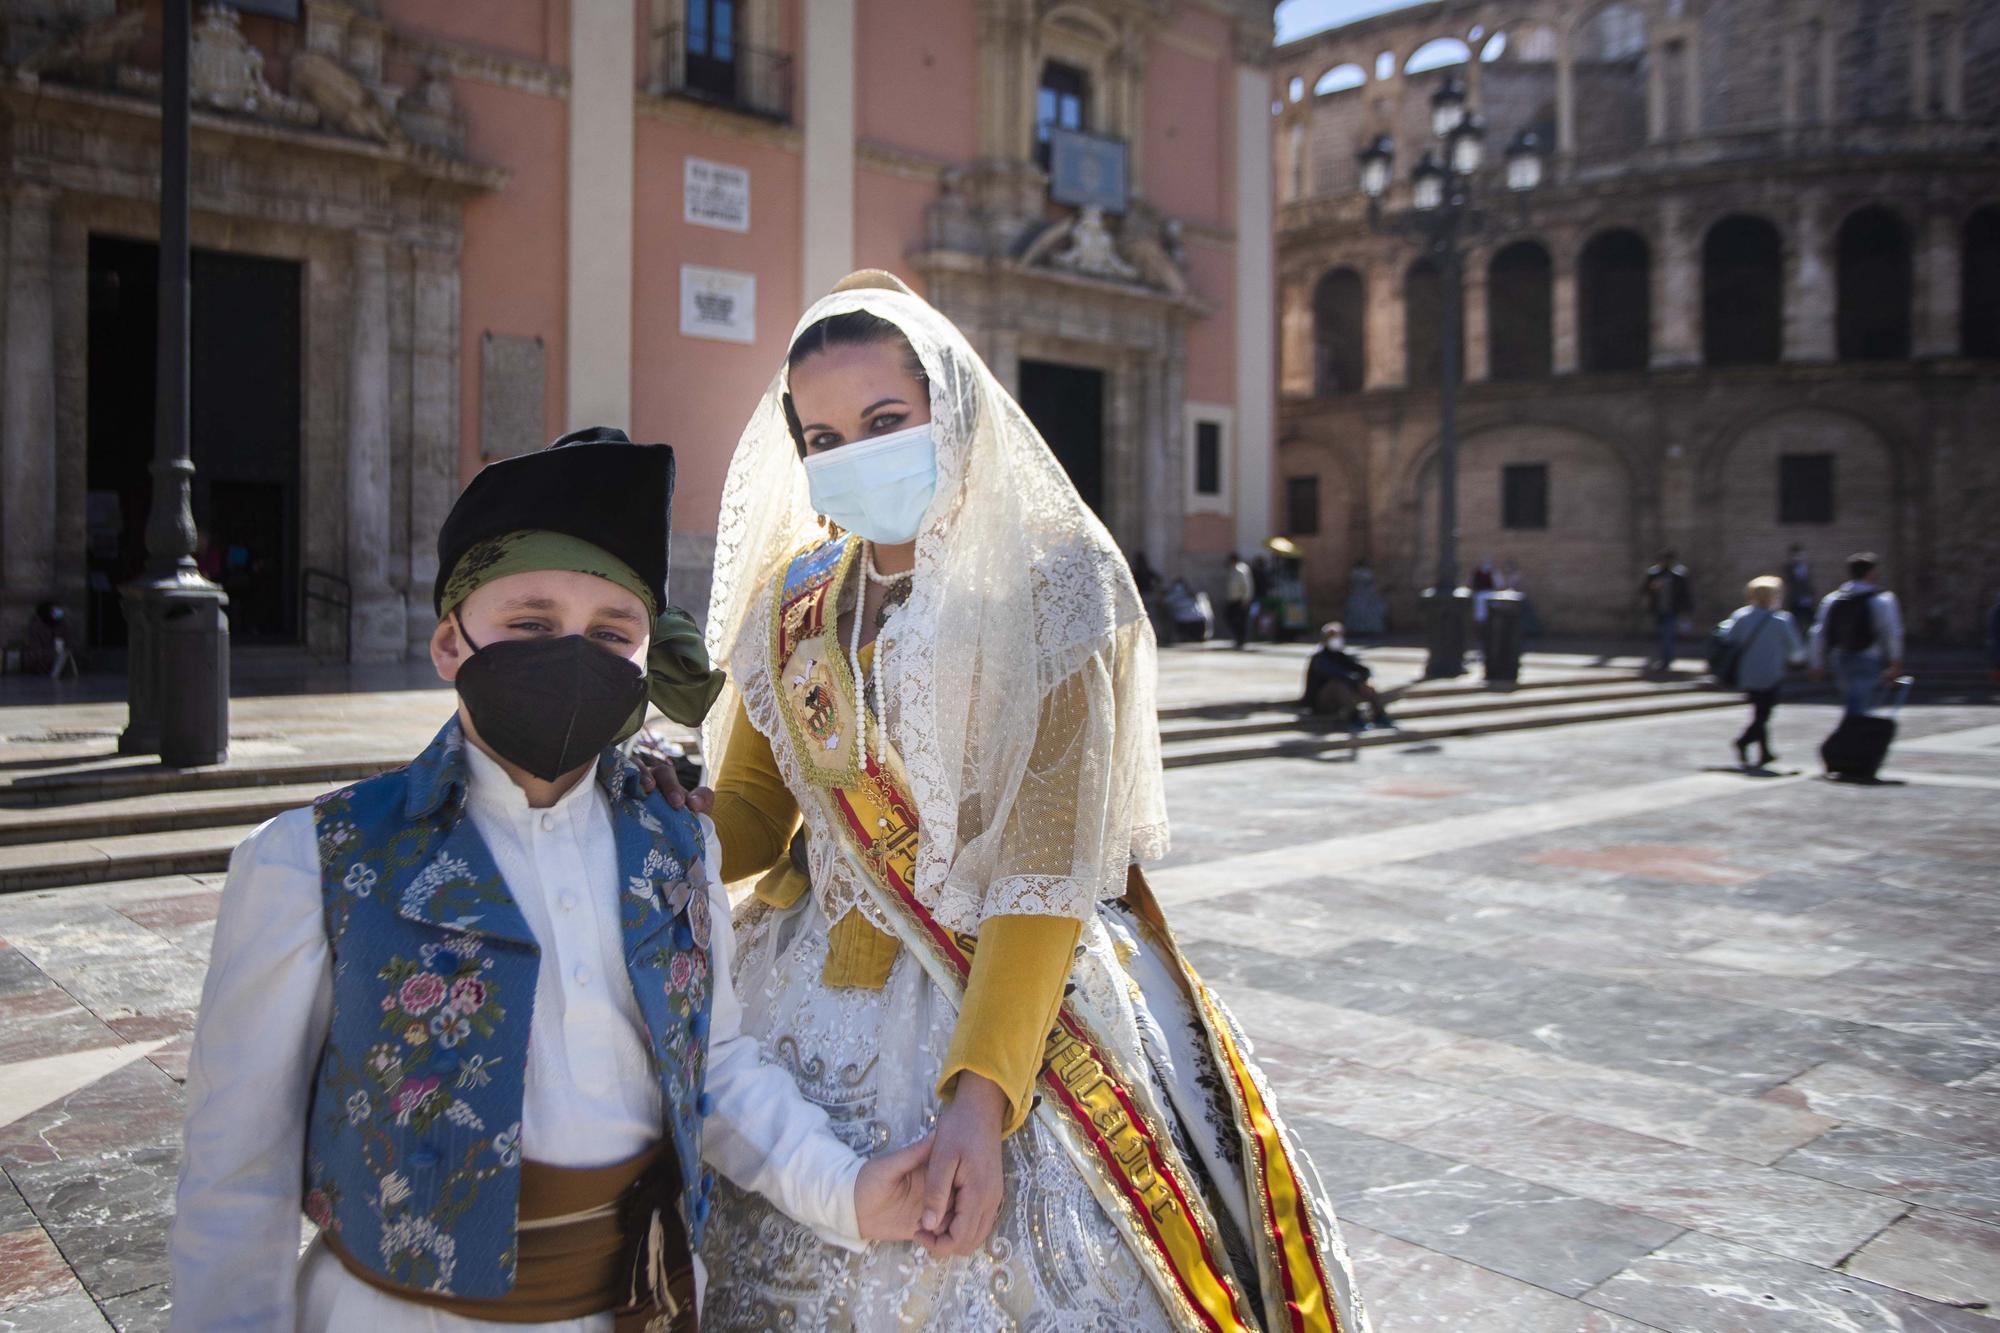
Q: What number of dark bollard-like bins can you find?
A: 2